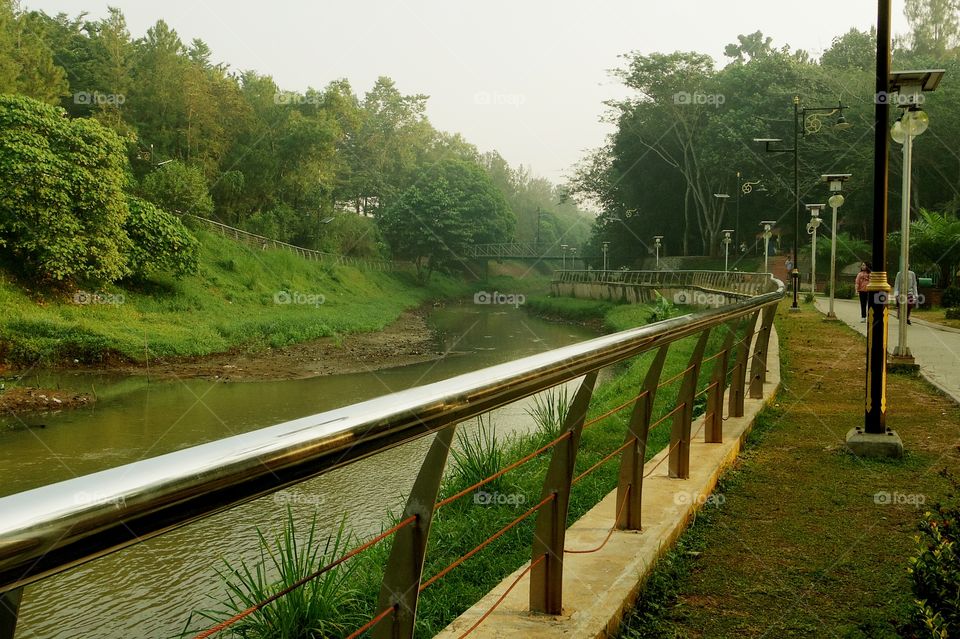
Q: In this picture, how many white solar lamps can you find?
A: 9